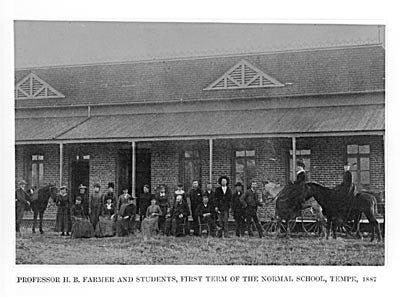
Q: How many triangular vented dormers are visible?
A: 2